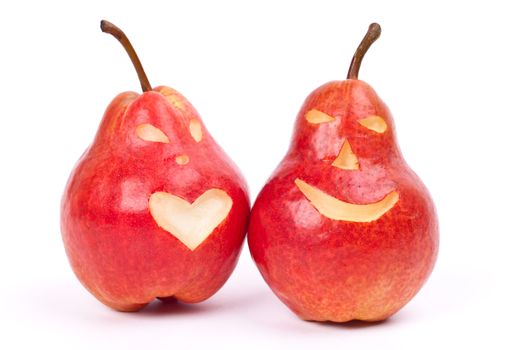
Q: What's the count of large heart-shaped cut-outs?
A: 1